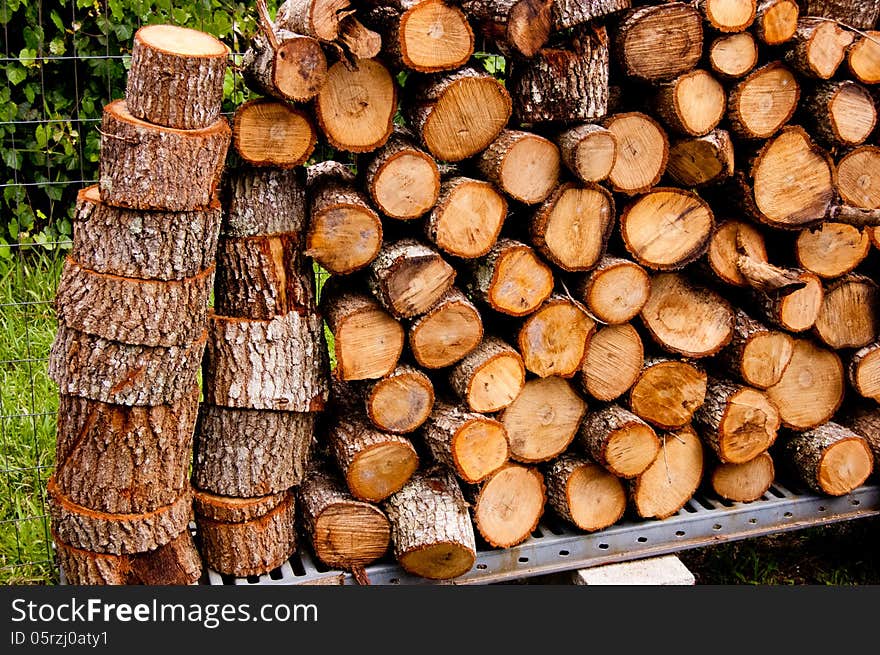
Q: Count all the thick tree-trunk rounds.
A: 14